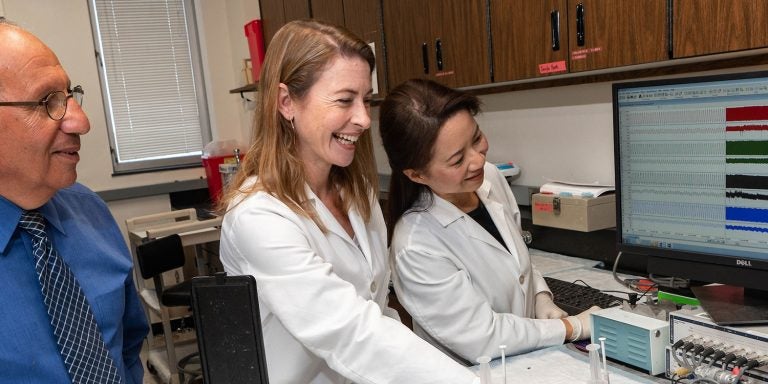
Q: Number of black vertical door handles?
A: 4